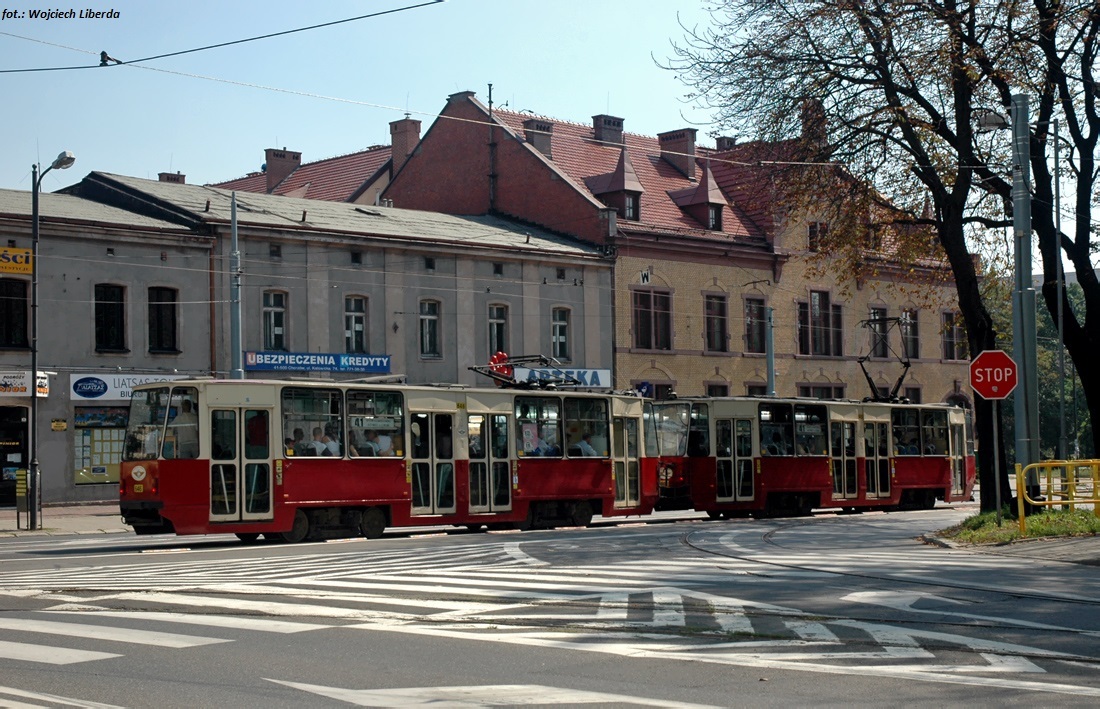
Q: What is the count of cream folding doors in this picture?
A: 8